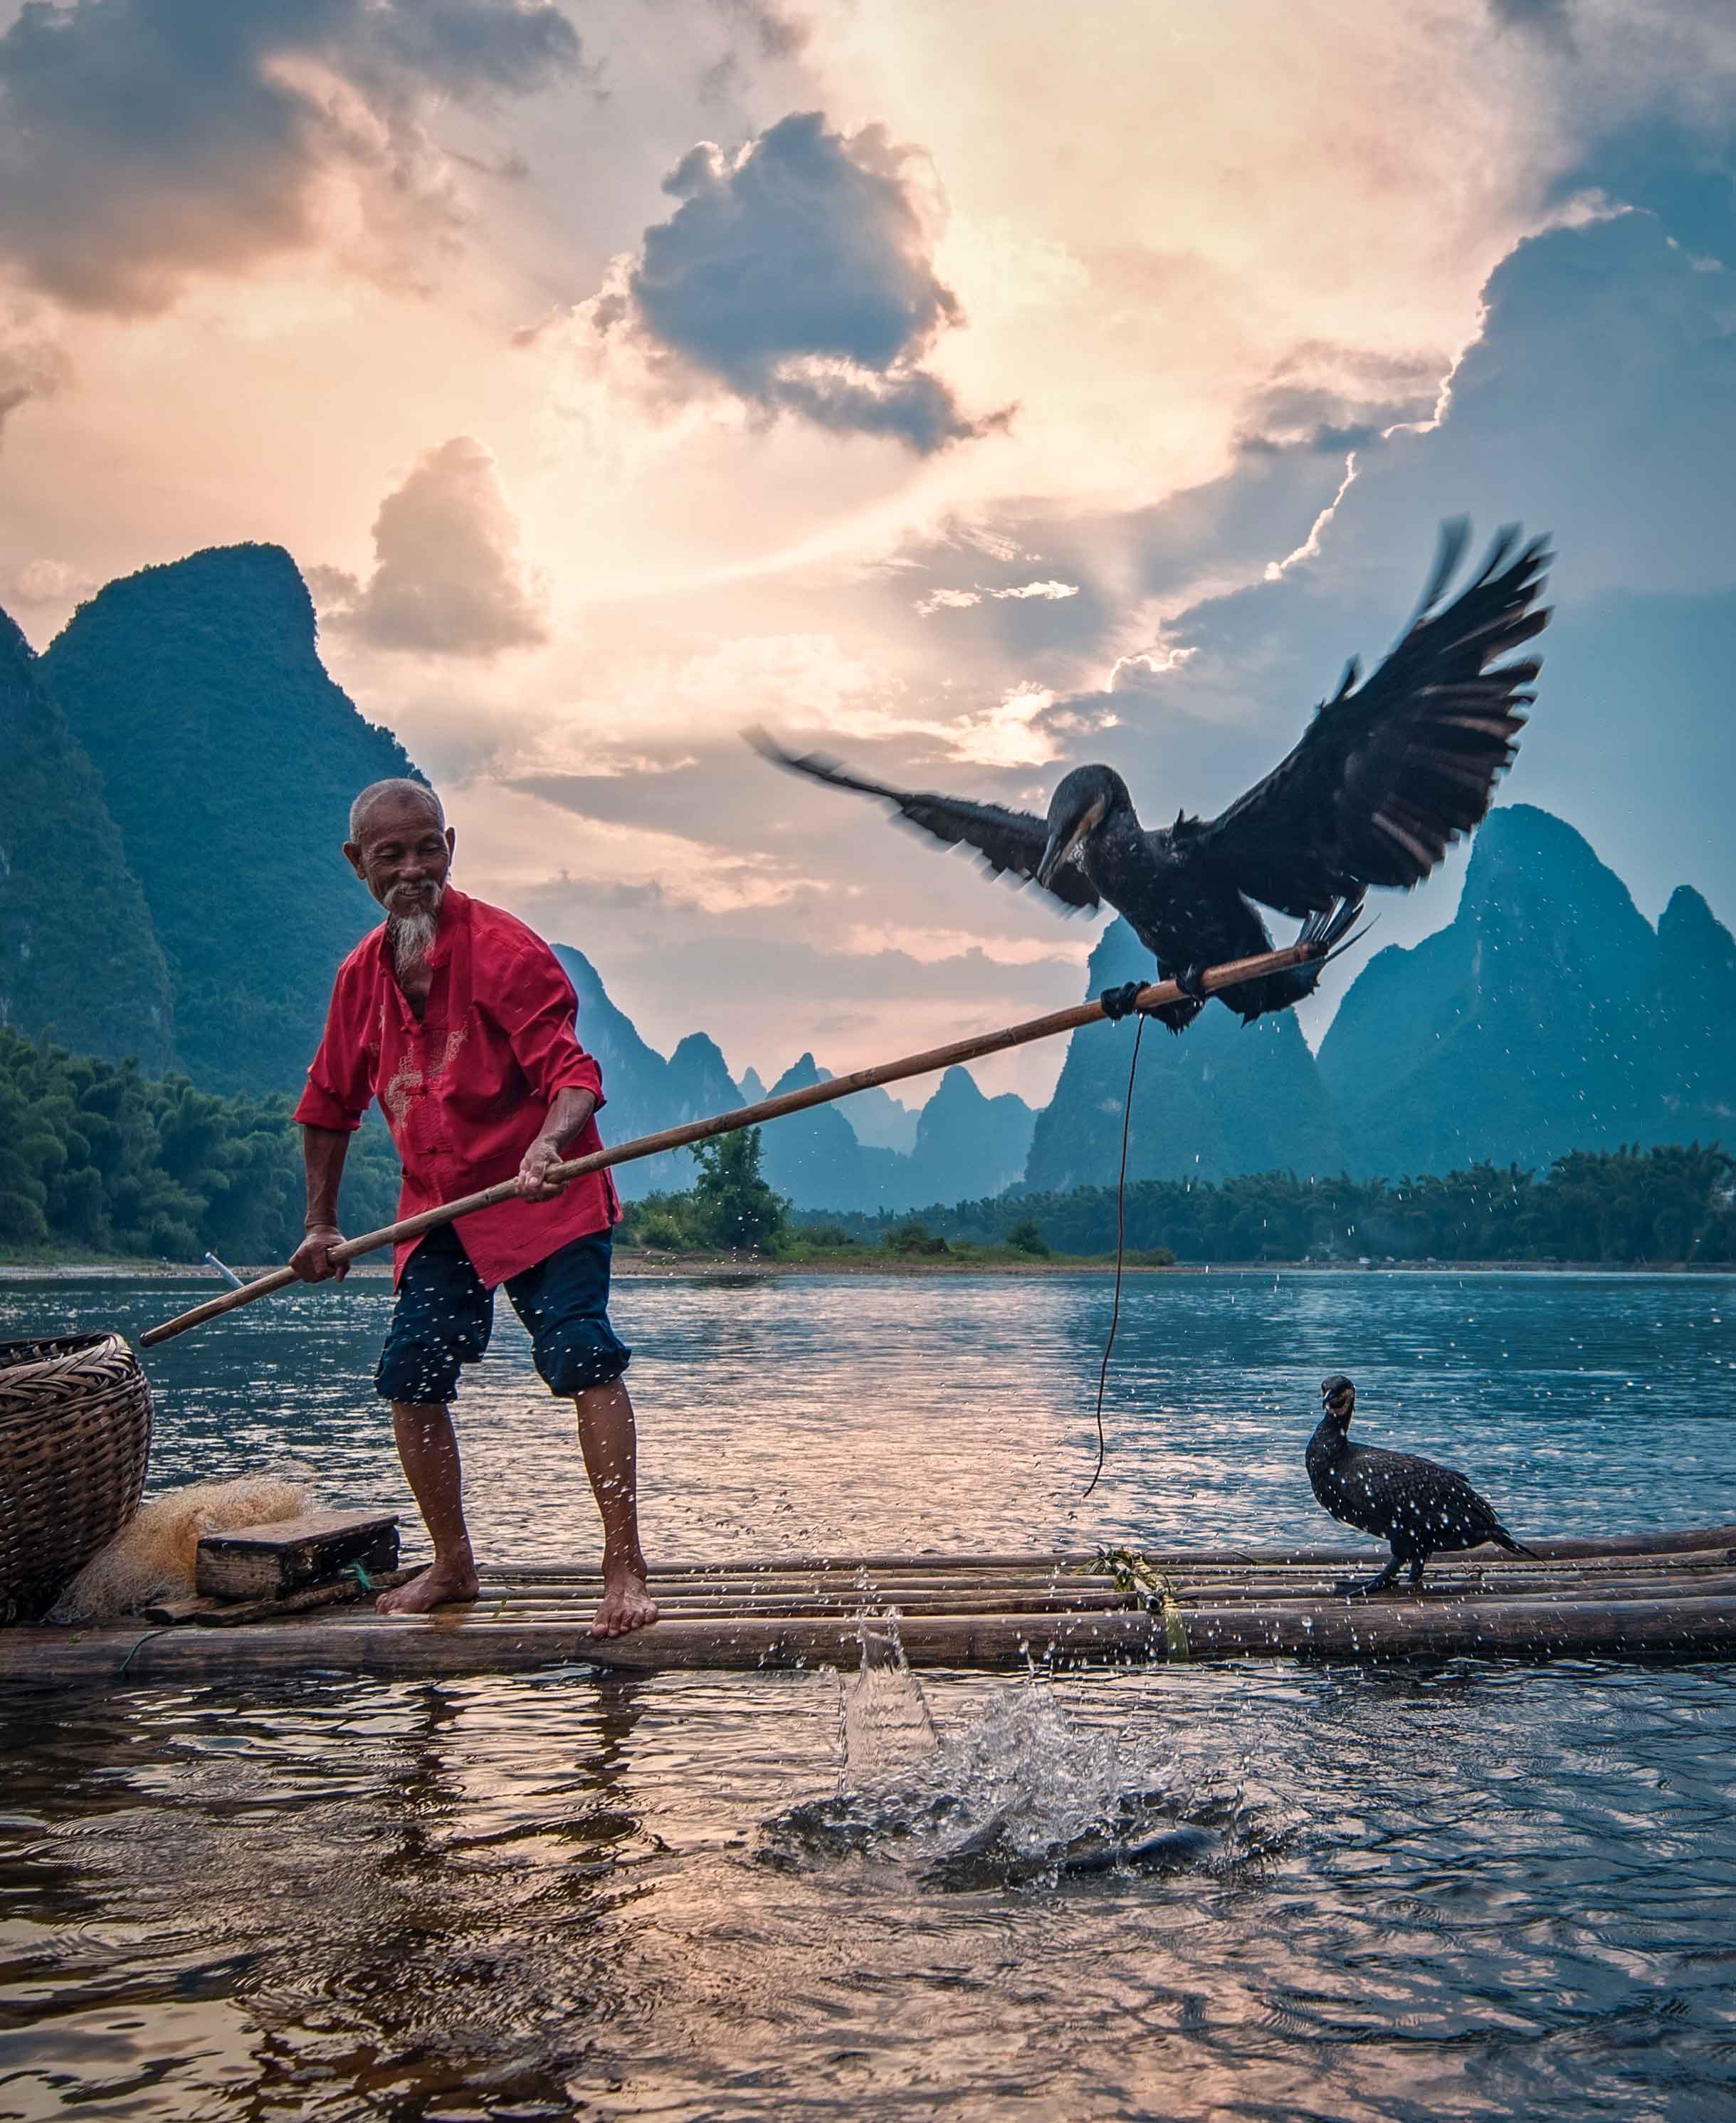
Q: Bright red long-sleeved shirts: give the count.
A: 1